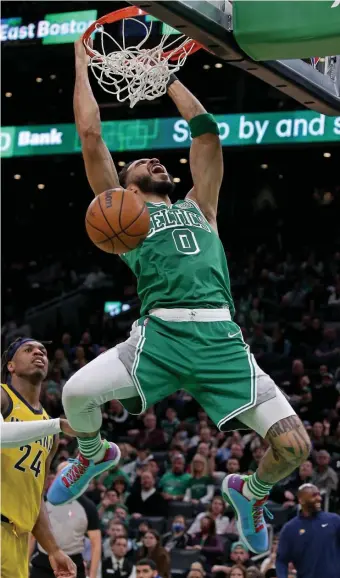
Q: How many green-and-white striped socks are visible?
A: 2